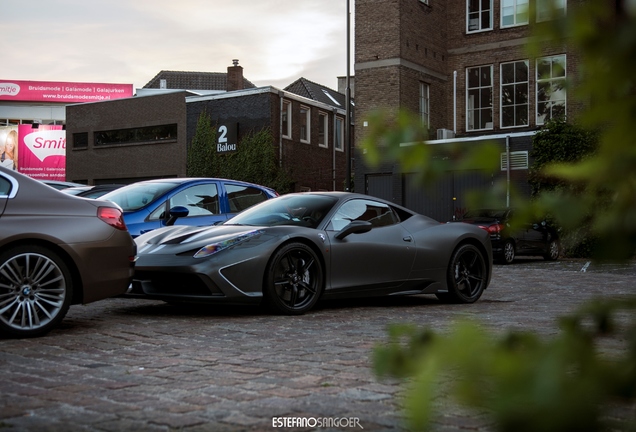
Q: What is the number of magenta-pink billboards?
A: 2